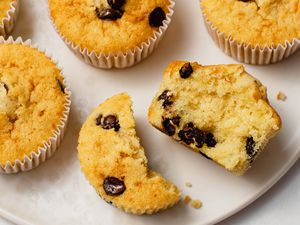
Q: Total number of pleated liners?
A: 4